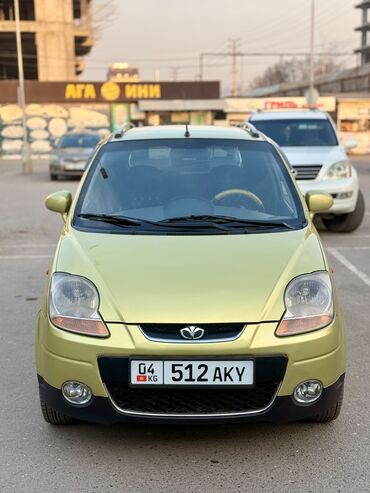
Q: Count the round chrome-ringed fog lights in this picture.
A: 2